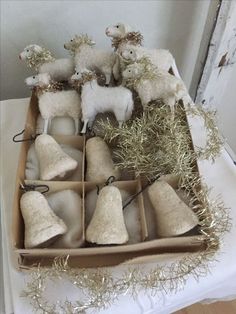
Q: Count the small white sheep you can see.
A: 7